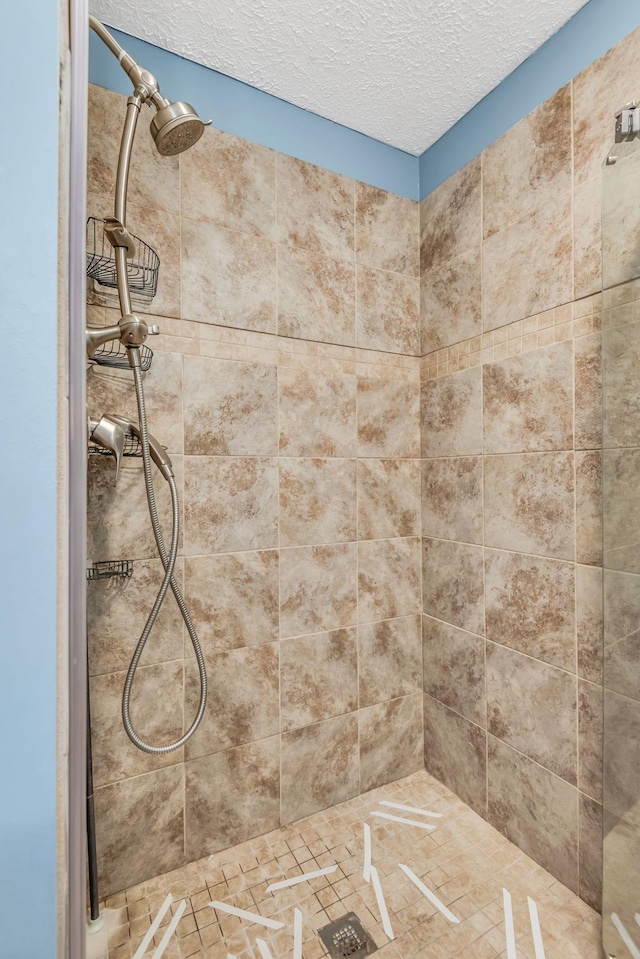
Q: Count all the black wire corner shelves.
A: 4